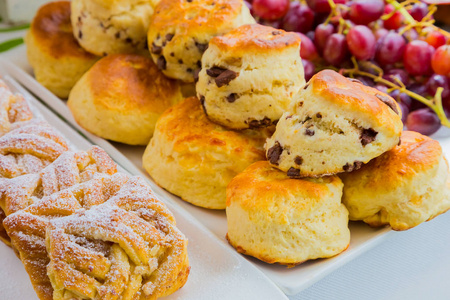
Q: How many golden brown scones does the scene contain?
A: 9